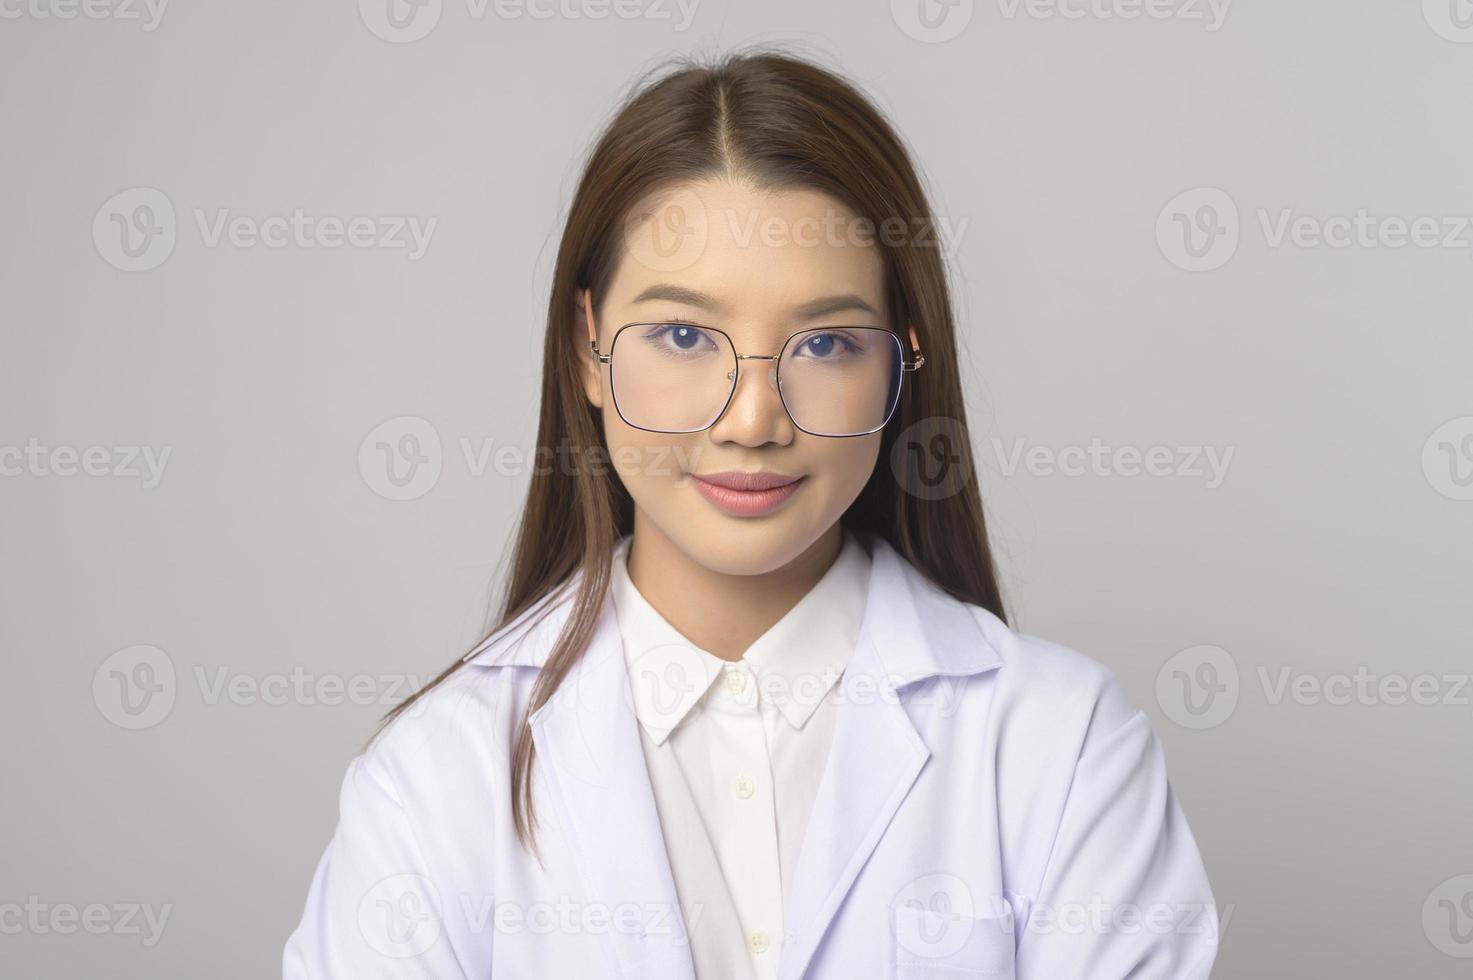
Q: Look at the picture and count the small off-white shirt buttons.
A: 3